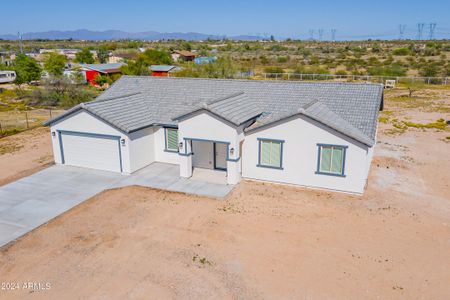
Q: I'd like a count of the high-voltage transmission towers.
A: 6